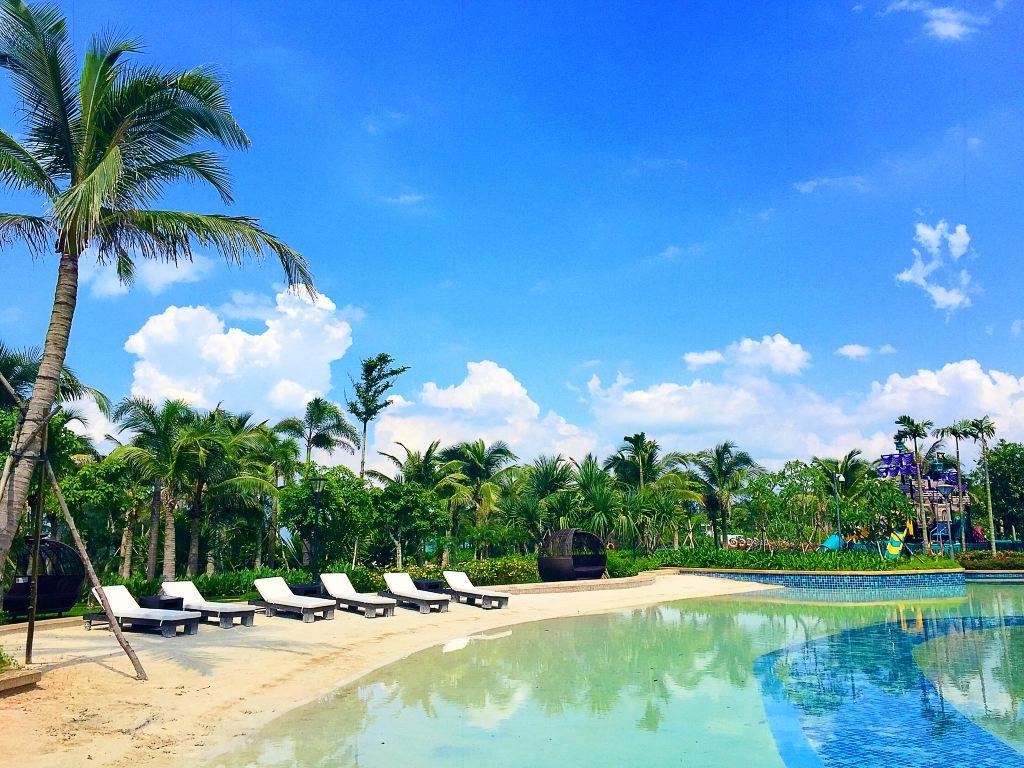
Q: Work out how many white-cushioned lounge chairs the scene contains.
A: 6